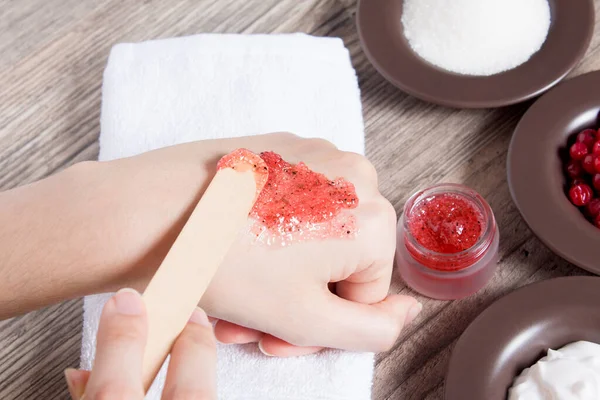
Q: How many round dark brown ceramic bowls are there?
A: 3